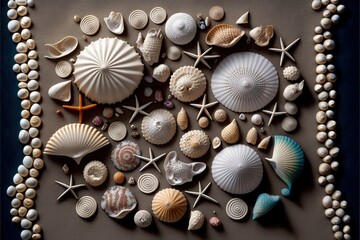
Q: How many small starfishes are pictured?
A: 9